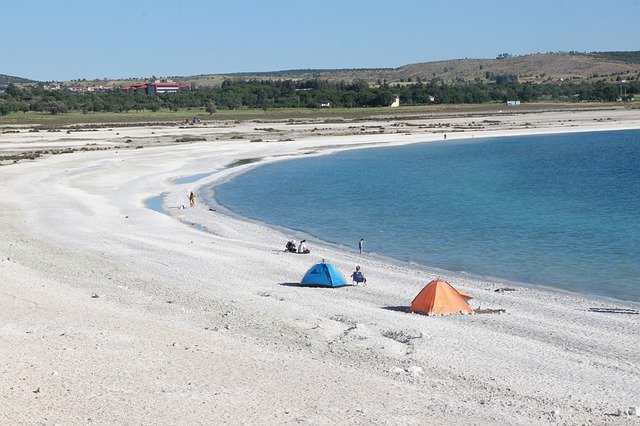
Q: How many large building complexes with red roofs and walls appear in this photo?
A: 1